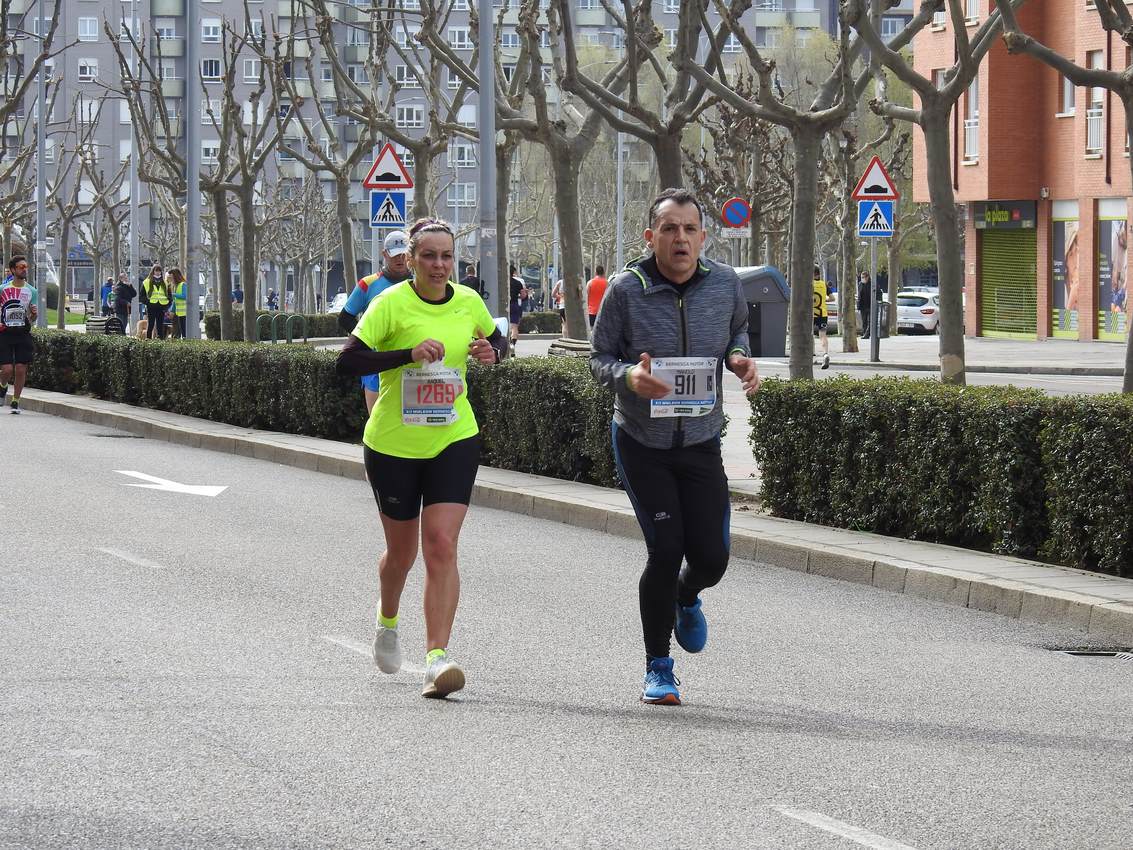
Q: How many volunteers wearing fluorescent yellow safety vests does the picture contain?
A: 2